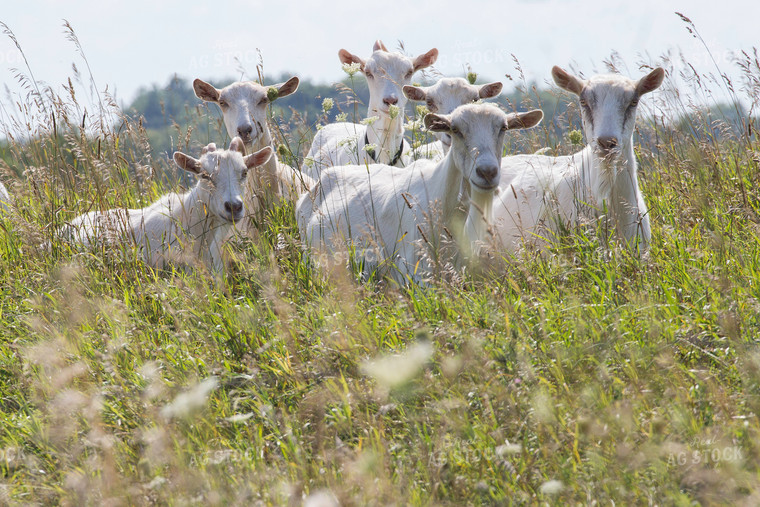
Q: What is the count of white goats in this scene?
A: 6